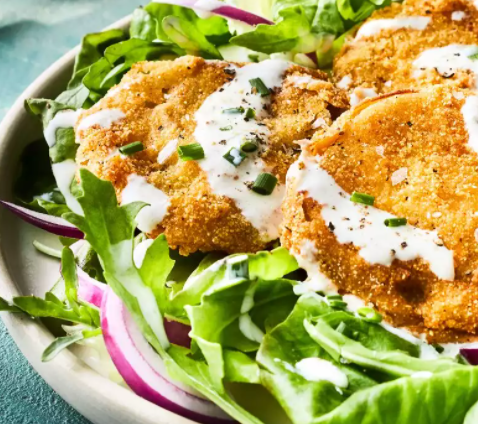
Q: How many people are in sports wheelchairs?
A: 0